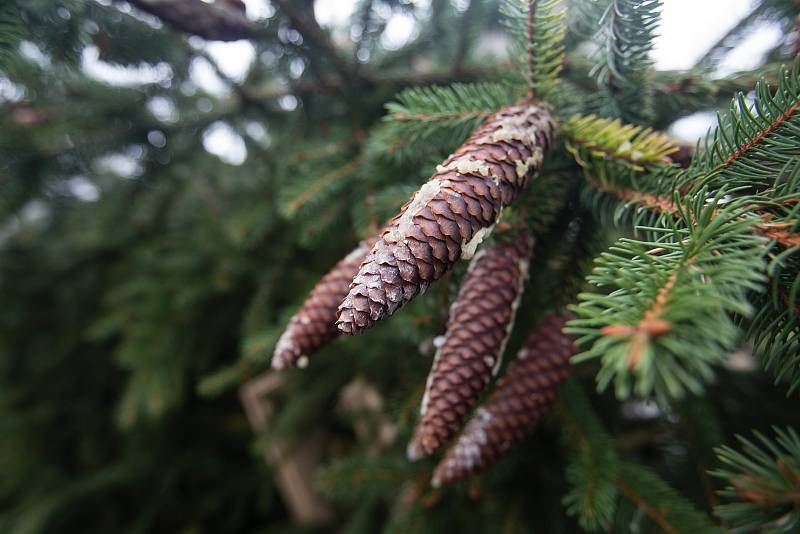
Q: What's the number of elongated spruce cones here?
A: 4